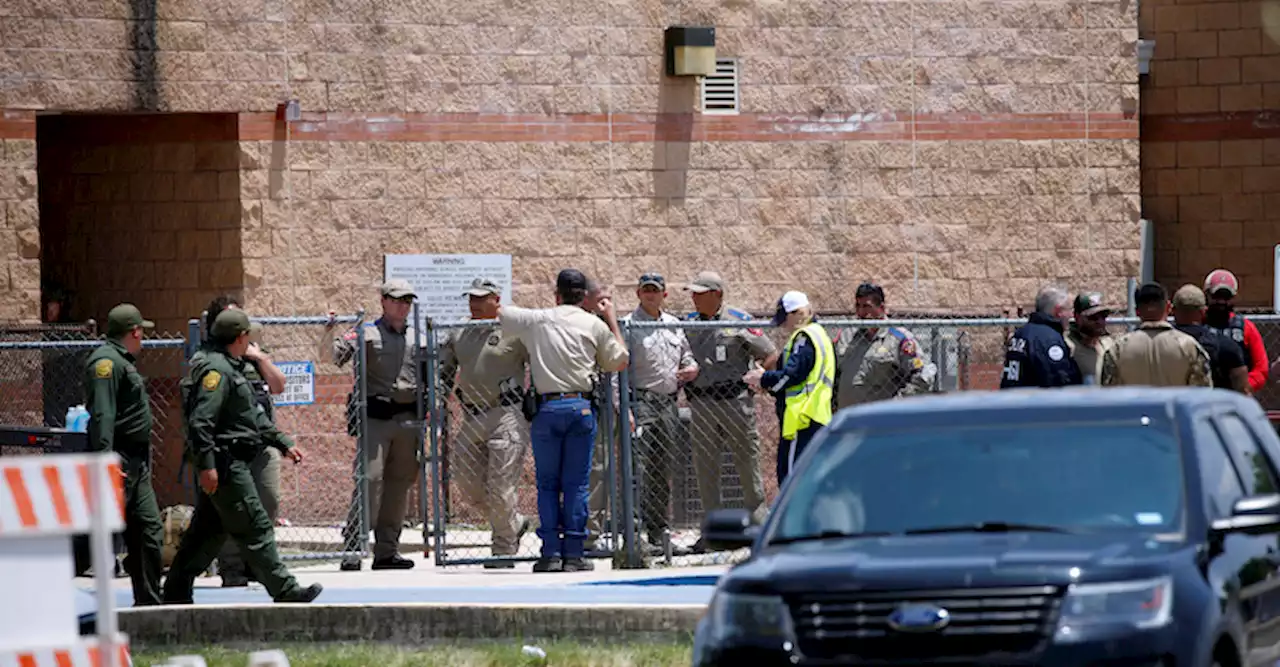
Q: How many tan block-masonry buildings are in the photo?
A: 1